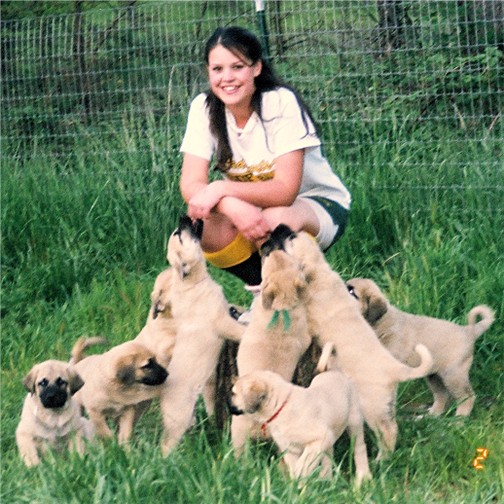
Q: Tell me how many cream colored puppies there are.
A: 8